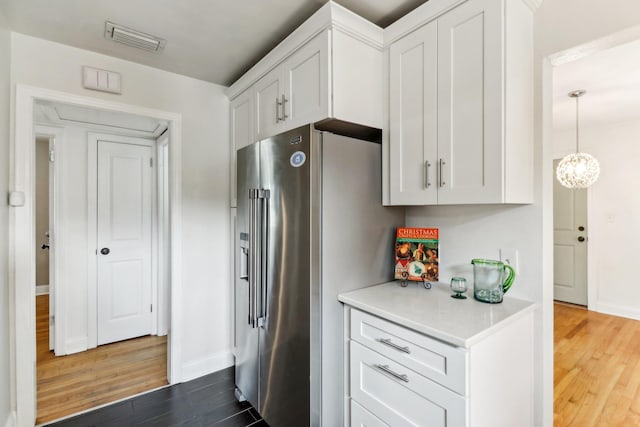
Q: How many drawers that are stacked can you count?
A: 3